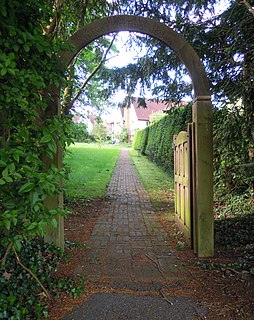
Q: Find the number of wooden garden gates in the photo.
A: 1